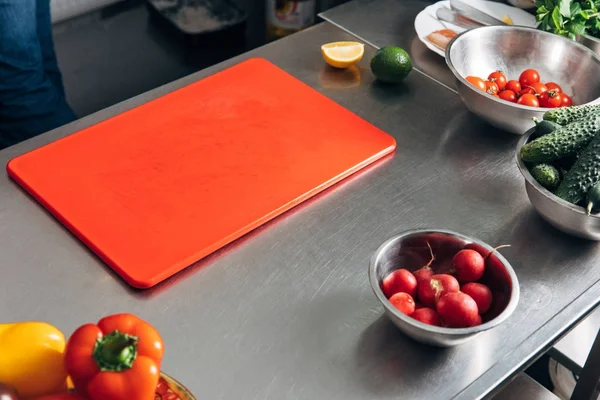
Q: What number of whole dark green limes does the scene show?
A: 1